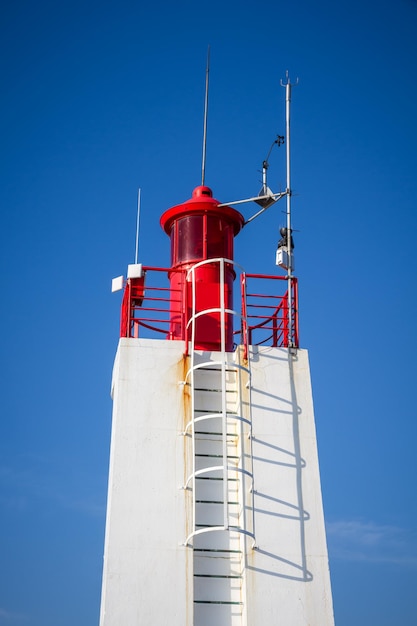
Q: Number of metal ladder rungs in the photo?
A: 11